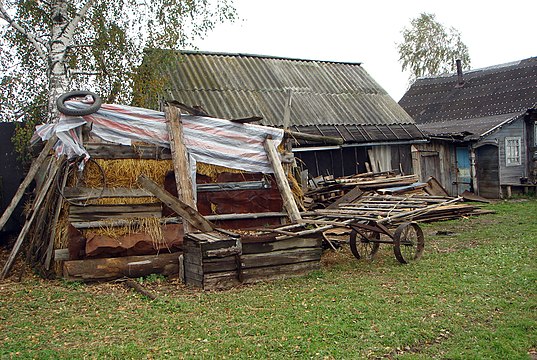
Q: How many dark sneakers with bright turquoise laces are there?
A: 0